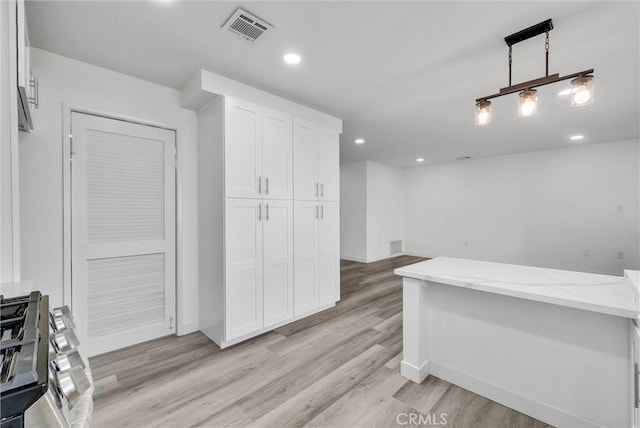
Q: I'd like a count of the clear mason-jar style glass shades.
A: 3